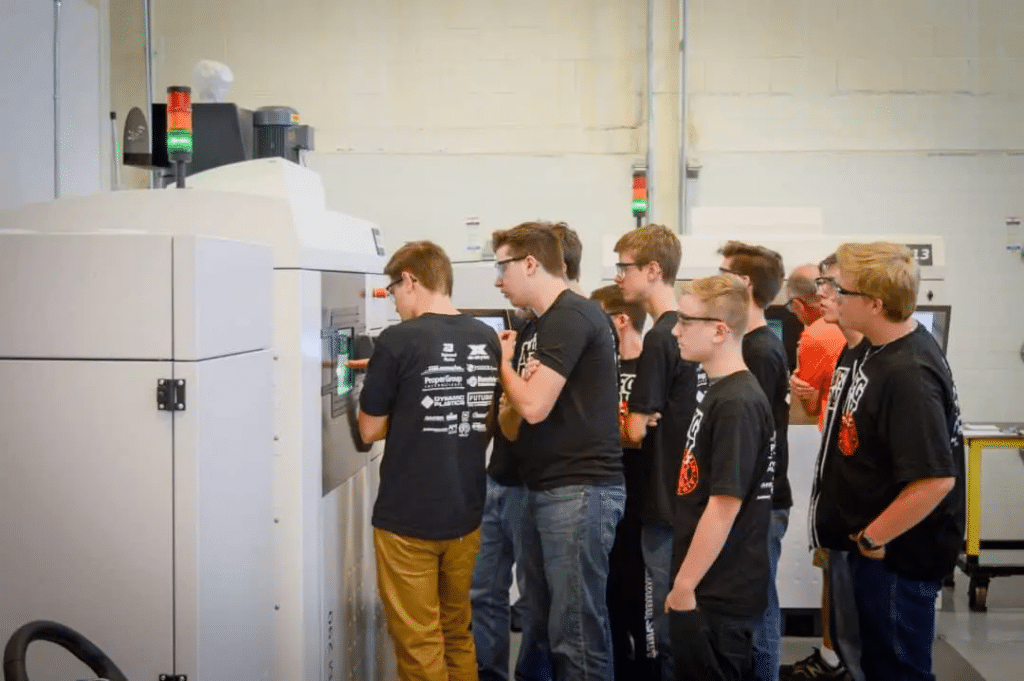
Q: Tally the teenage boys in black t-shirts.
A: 9